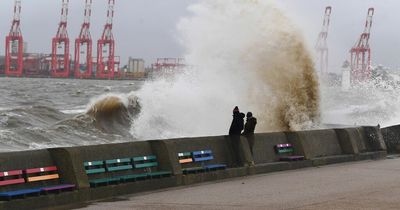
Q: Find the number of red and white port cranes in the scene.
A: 6